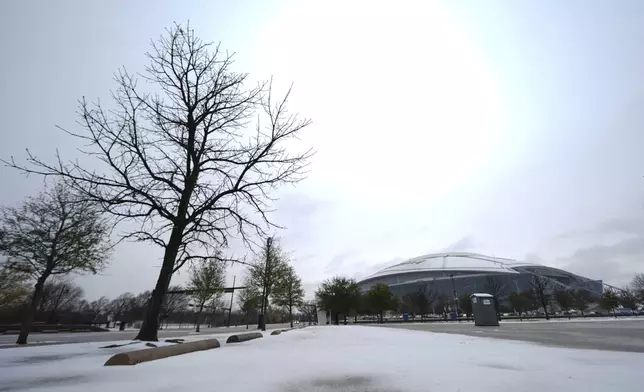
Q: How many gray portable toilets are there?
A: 1